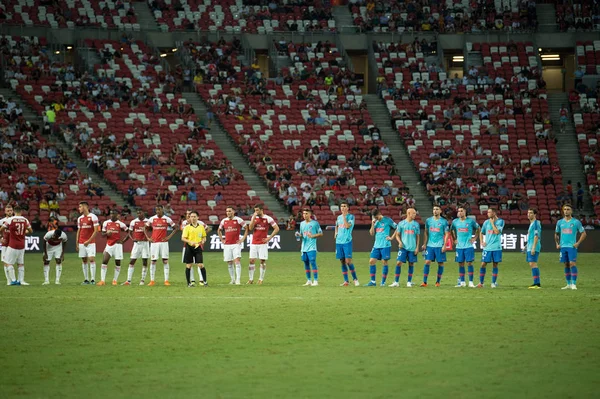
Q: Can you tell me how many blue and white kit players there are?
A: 9